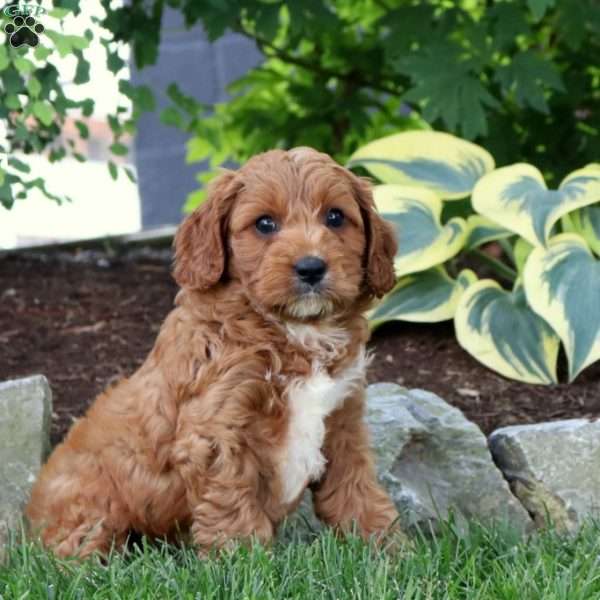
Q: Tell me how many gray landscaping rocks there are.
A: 3